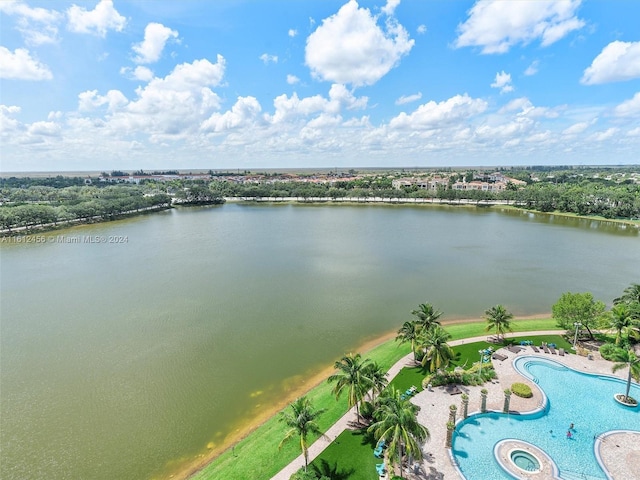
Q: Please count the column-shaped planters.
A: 5